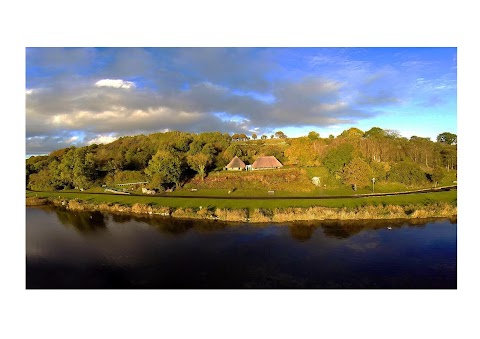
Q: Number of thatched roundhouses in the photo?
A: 2